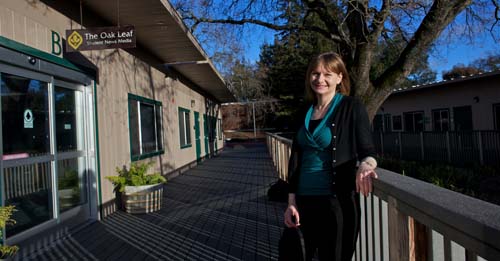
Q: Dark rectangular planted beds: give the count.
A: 0